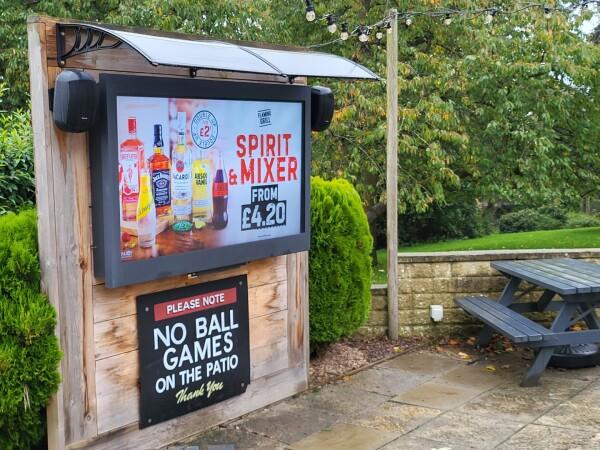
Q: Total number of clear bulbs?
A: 10